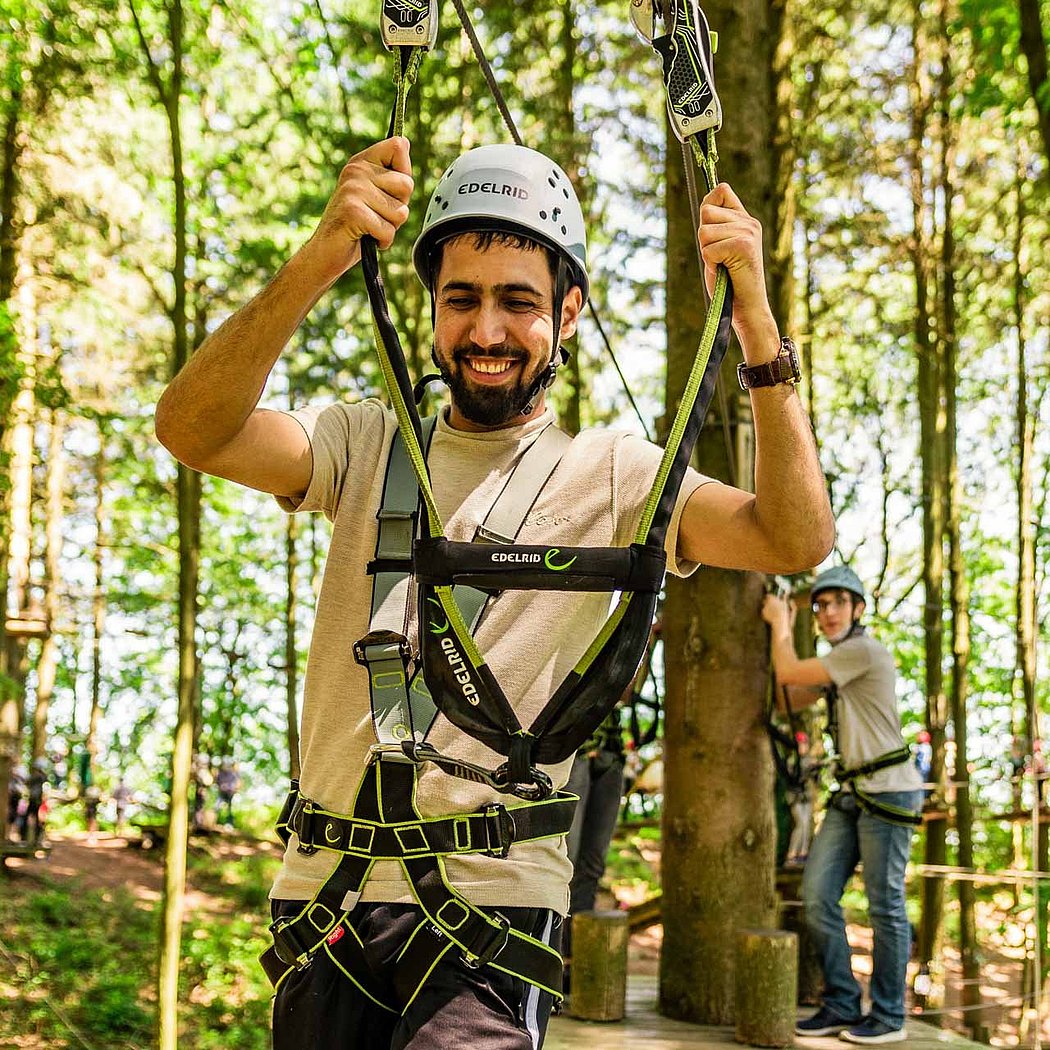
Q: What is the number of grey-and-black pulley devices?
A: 2